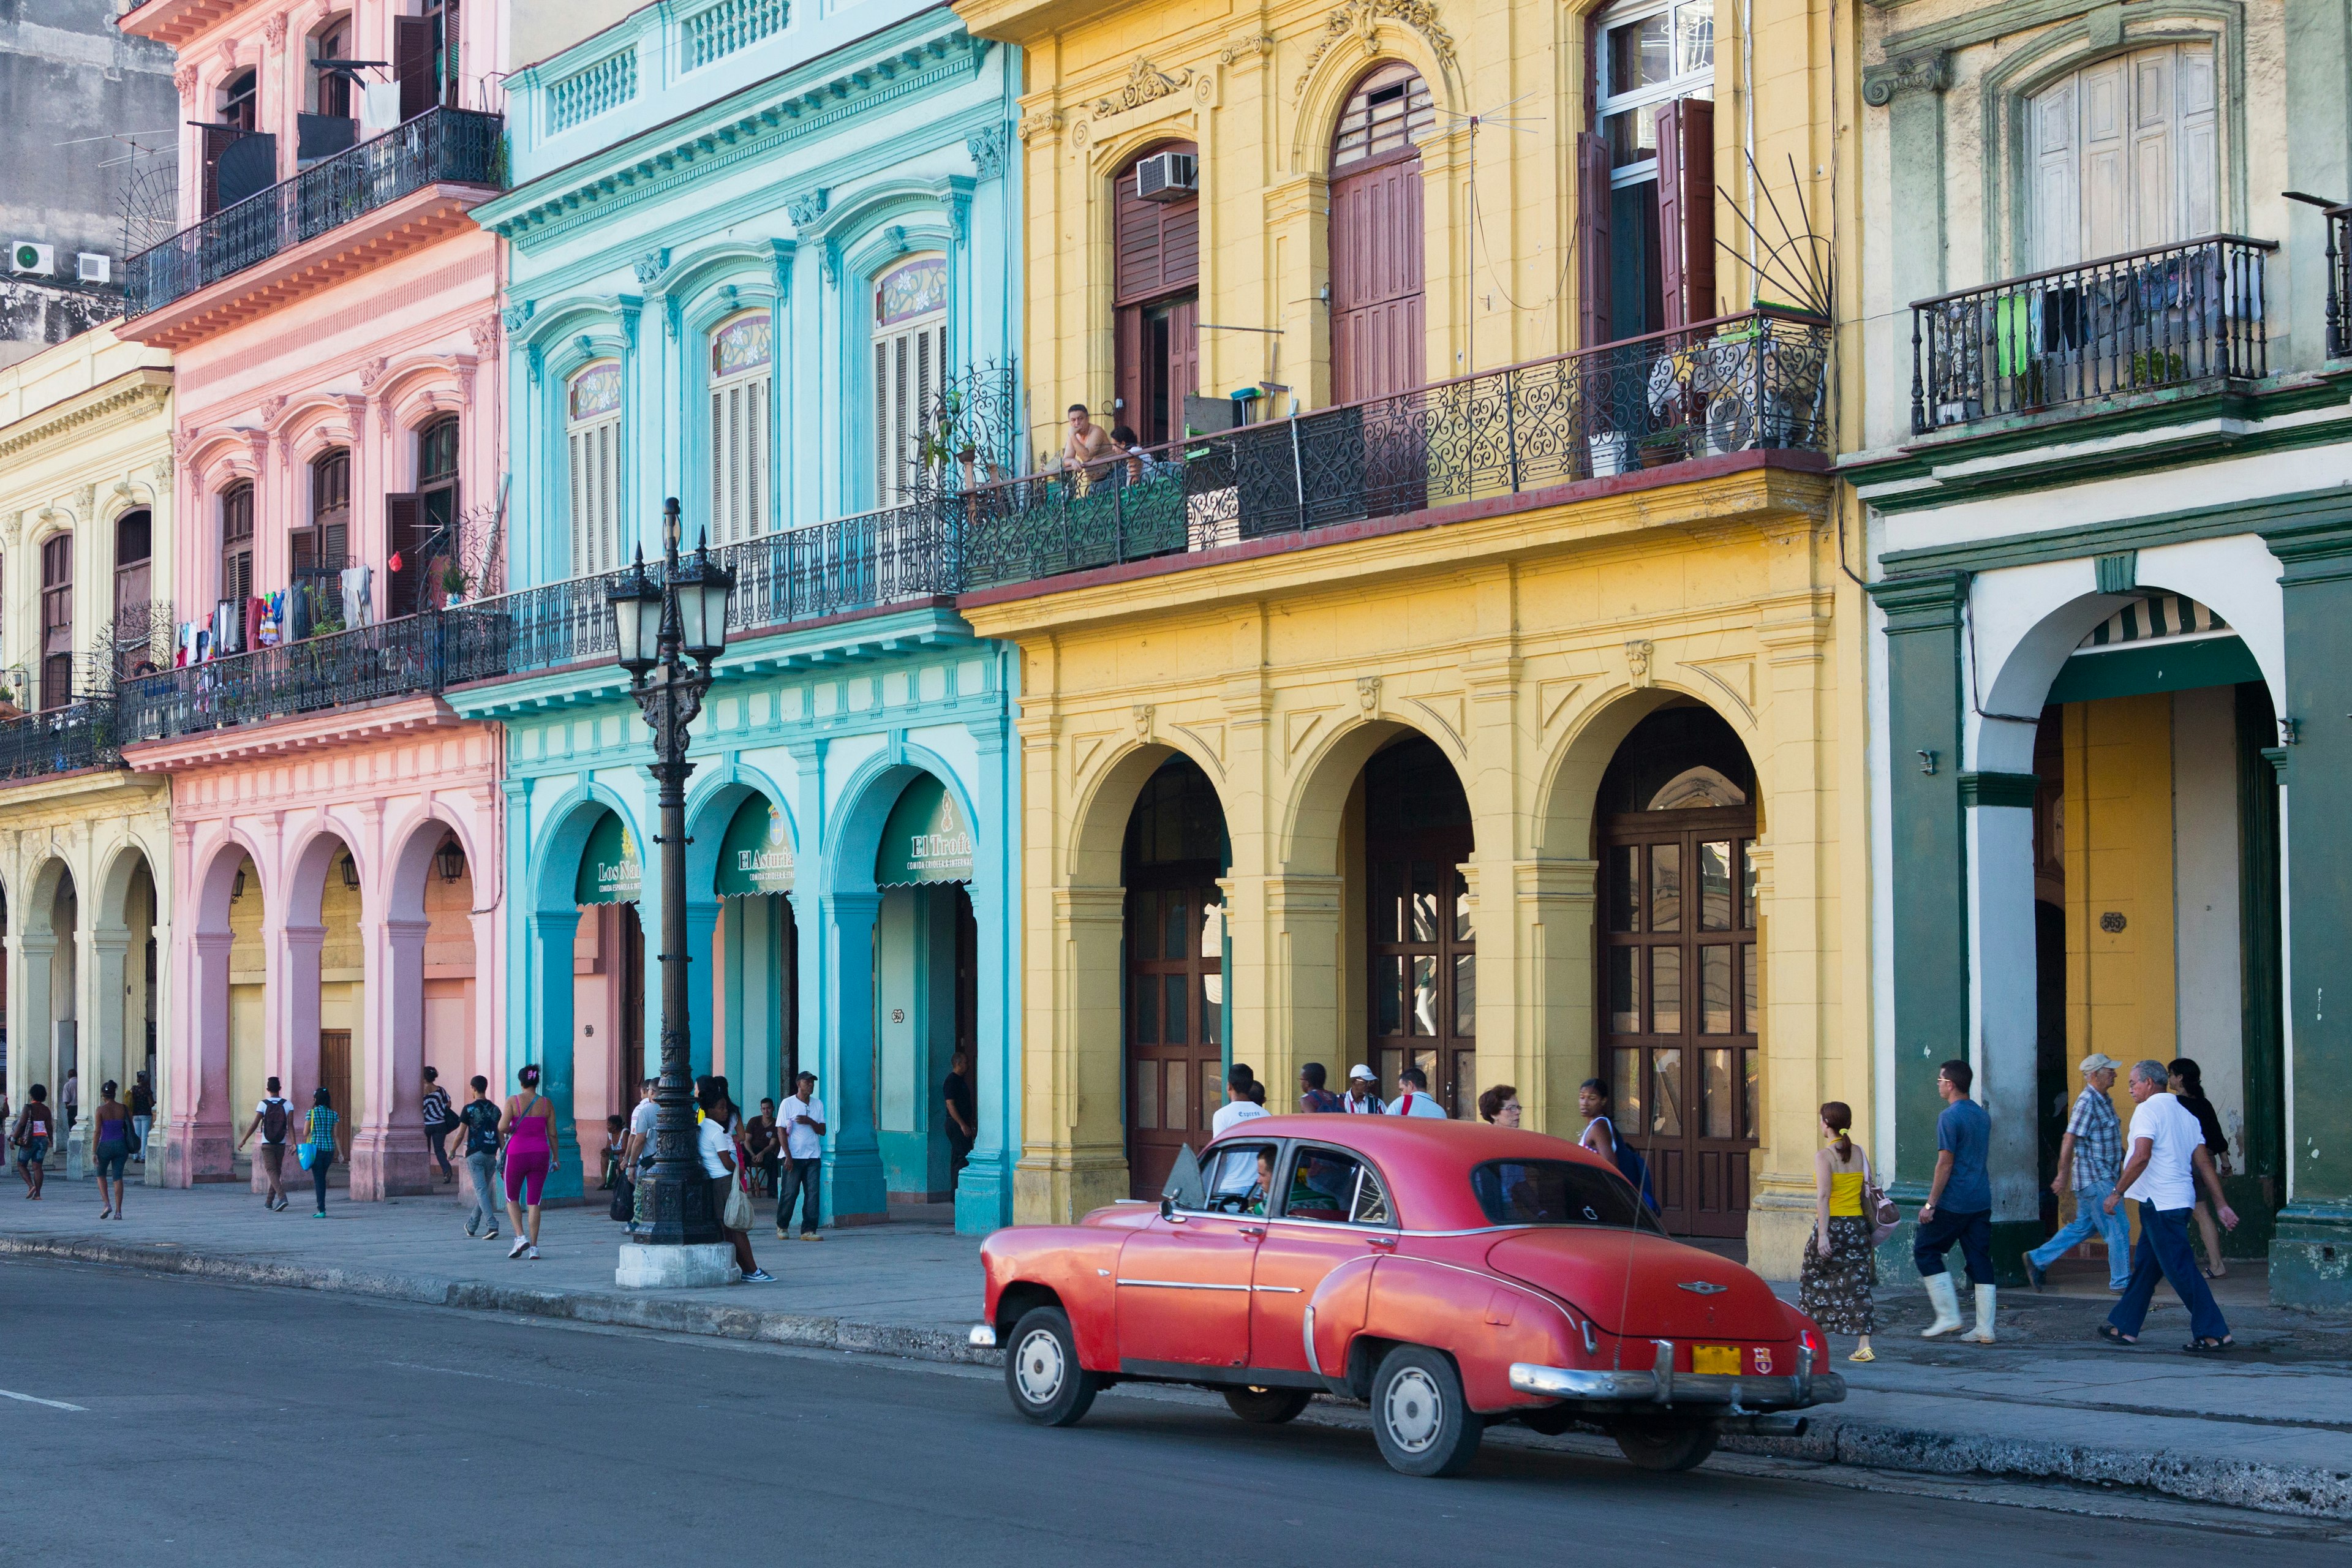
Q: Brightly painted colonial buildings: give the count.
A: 5